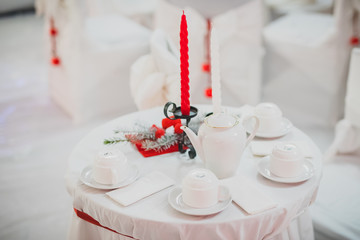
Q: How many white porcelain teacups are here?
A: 4